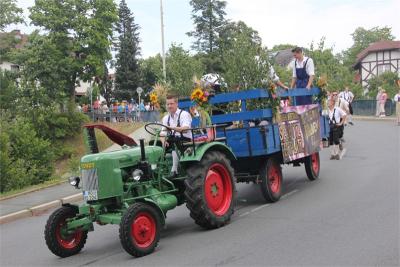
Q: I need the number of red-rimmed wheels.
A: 5